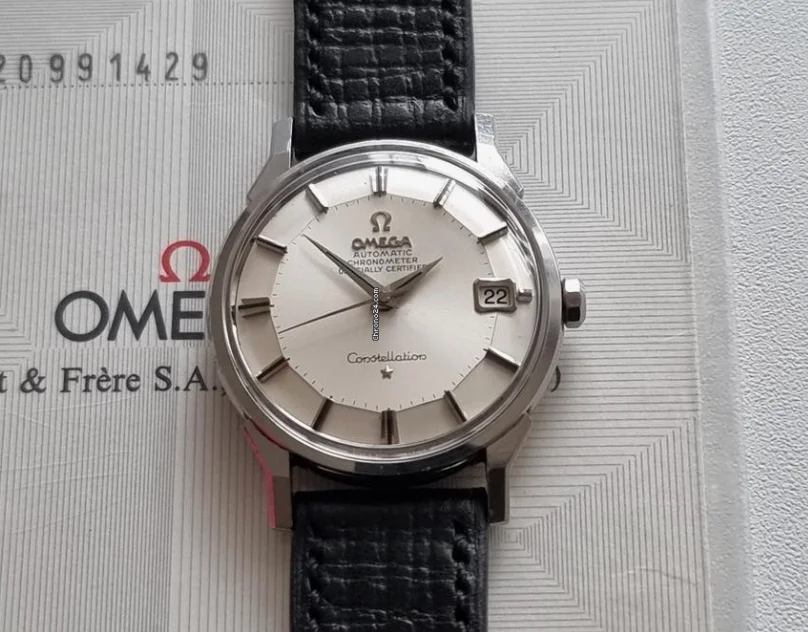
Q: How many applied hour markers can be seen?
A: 12